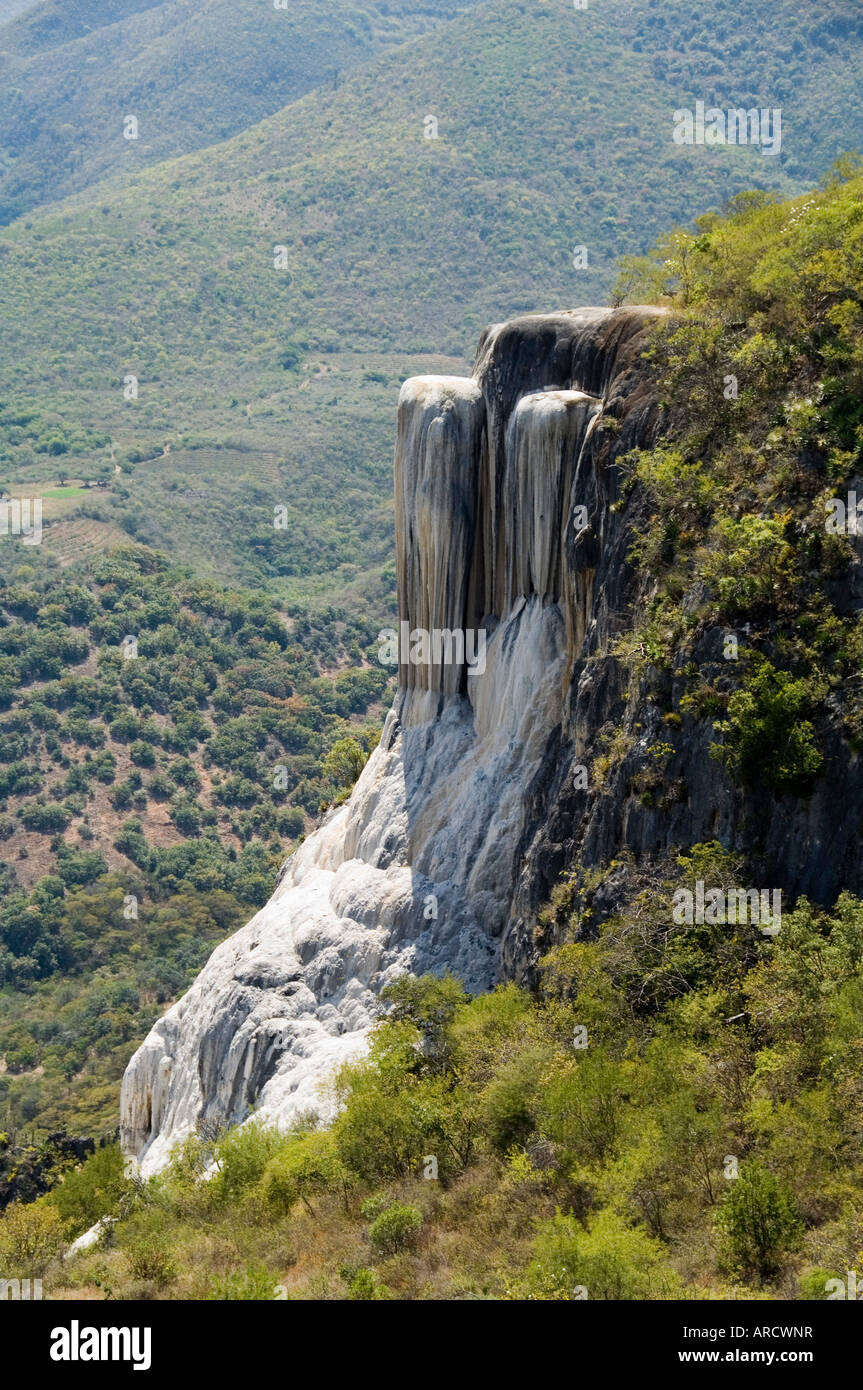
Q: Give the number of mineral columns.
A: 2